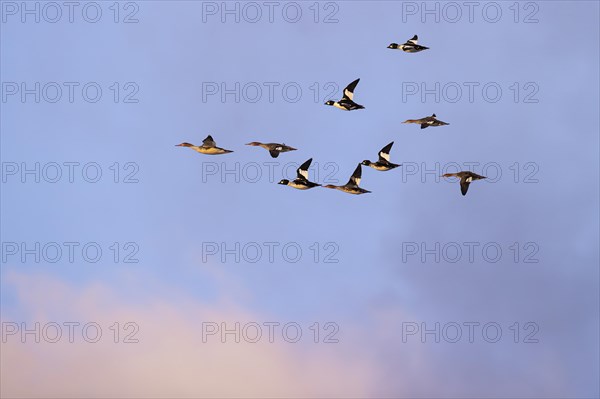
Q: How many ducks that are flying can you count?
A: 9